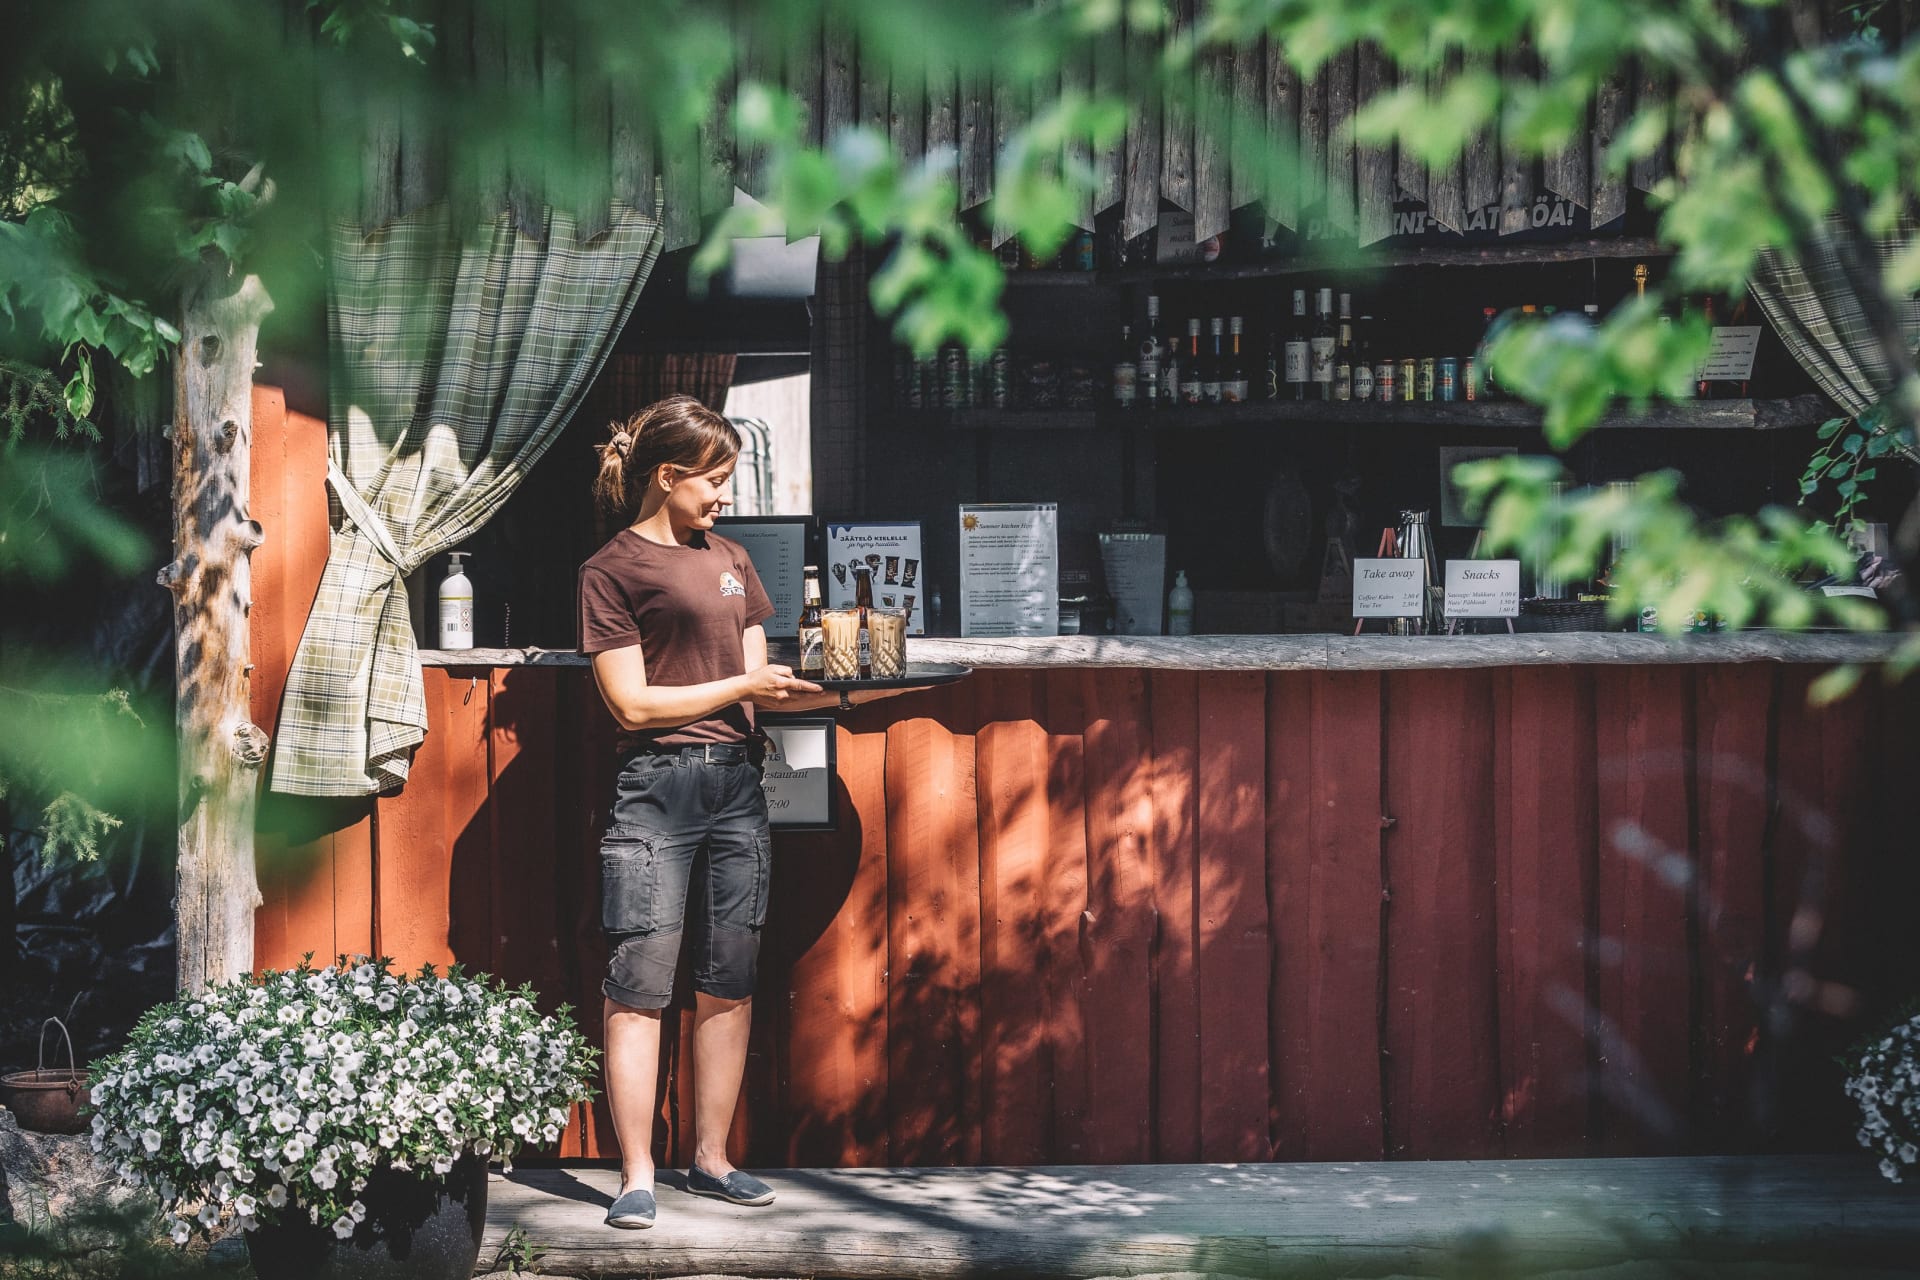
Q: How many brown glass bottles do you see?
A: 2